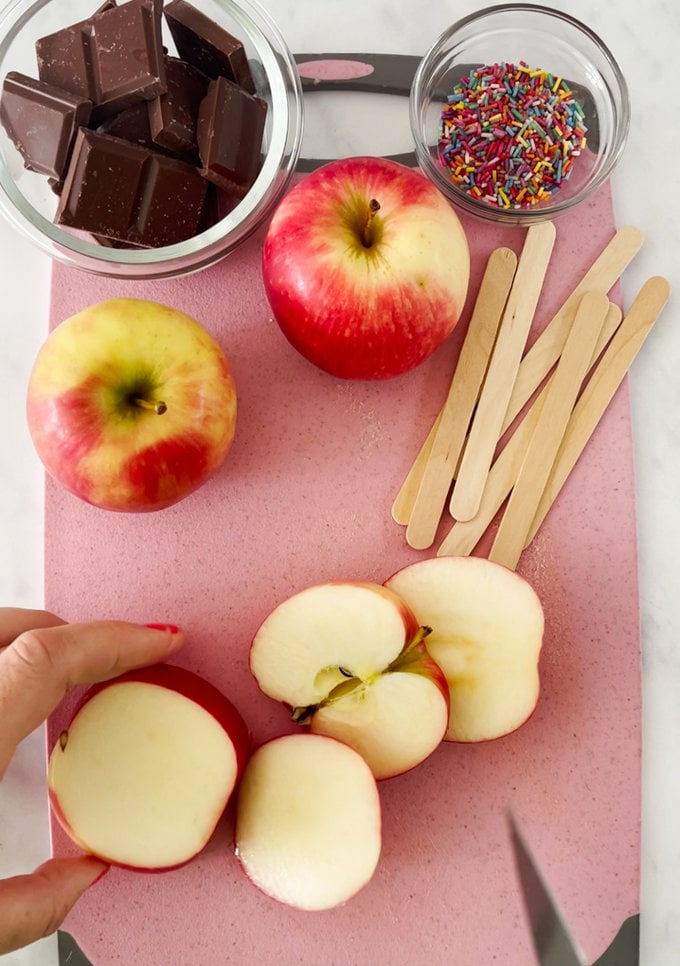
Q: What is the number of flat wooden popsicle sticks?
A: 7